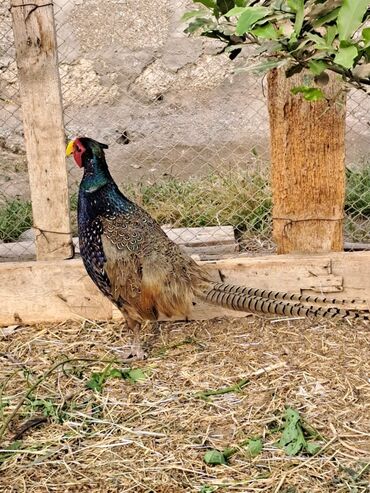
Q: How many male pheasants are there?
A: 1